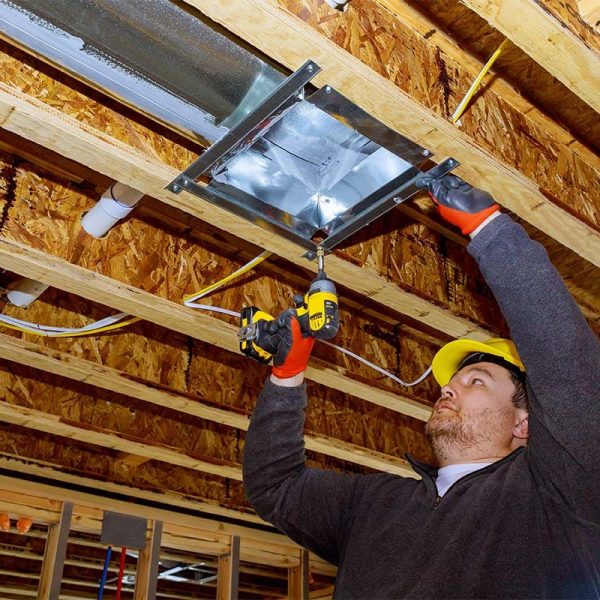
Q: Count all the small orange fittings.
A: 2